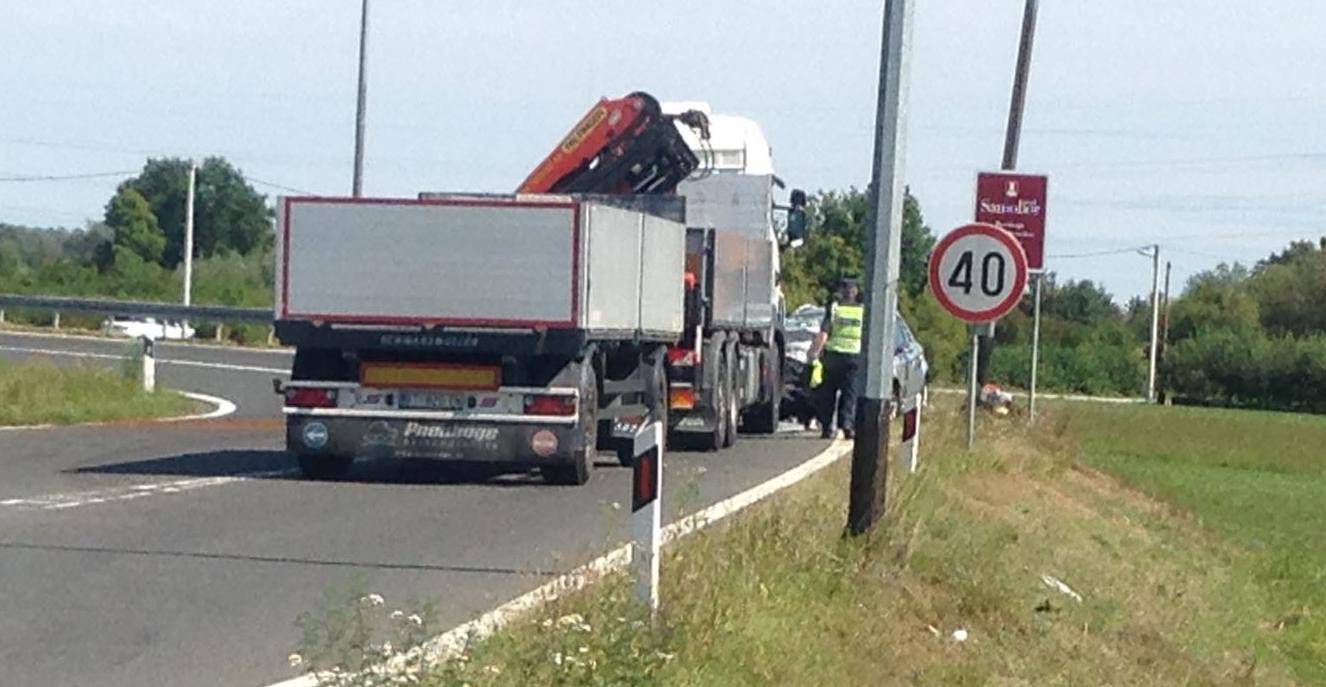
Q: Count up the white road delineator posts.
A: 3